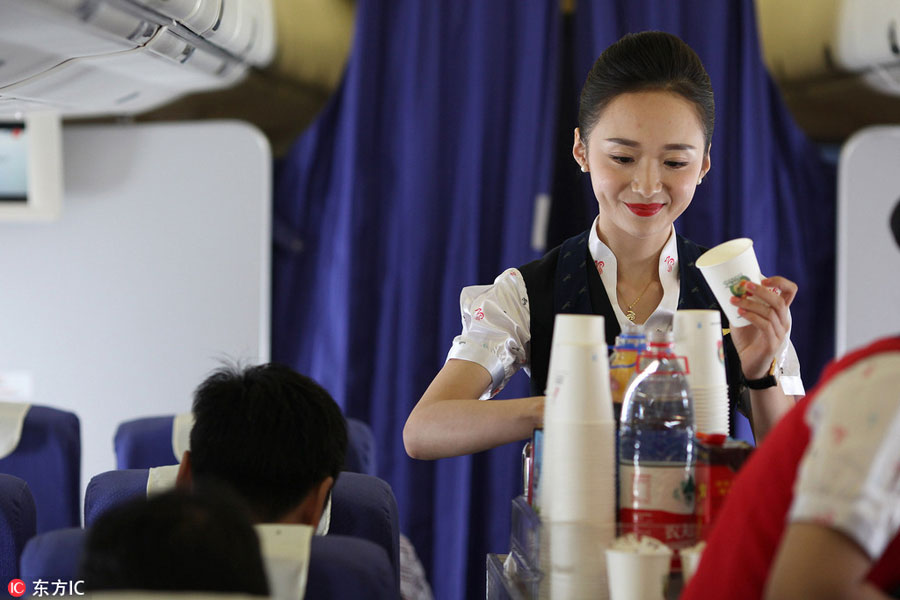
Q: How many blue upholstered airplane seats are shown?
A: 5